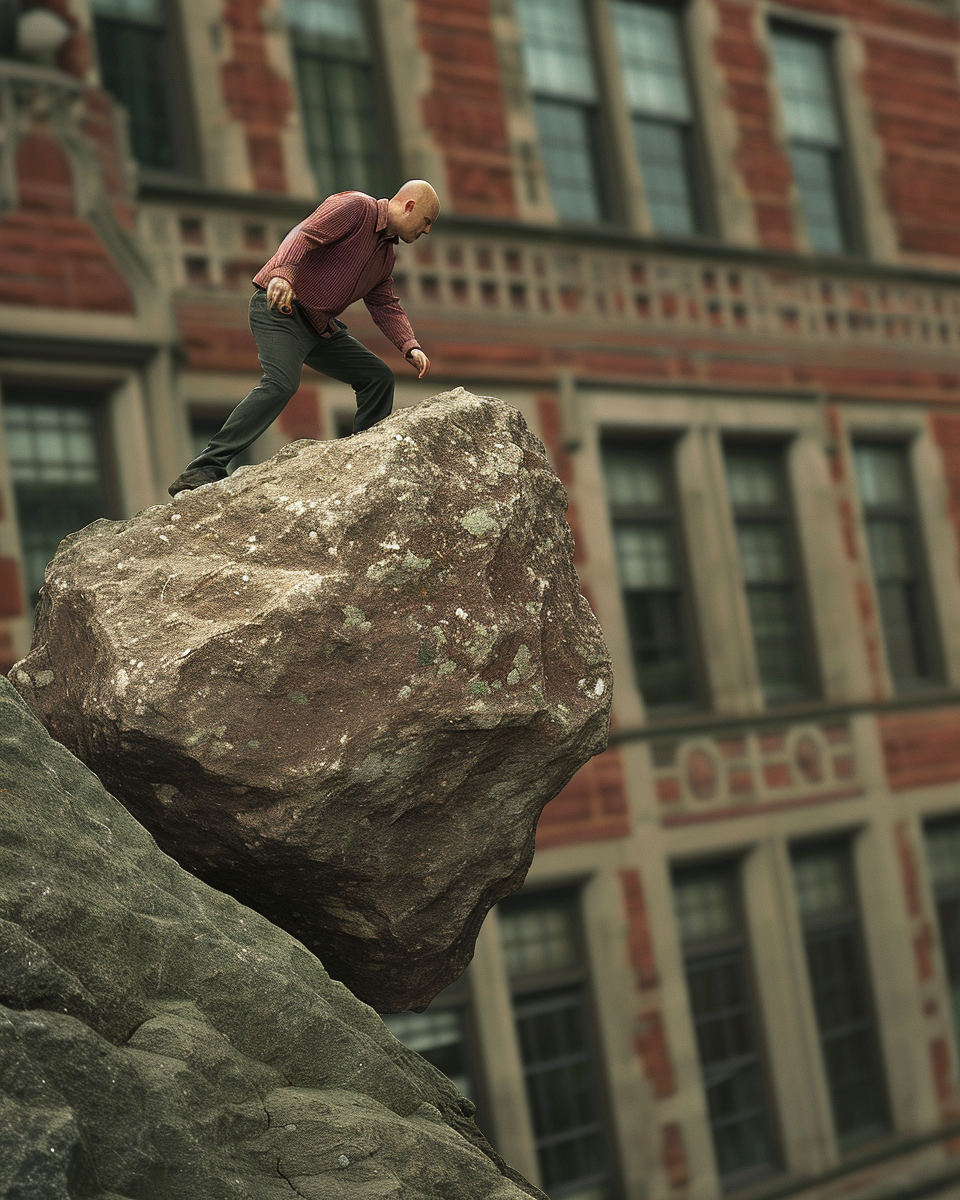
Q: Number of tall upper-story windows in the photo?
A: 5